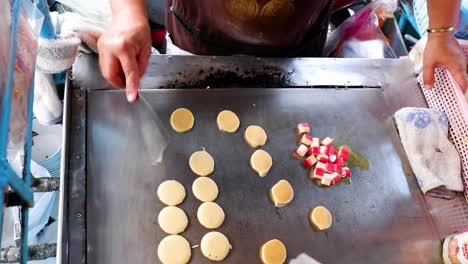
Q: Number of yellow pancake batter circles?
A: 14